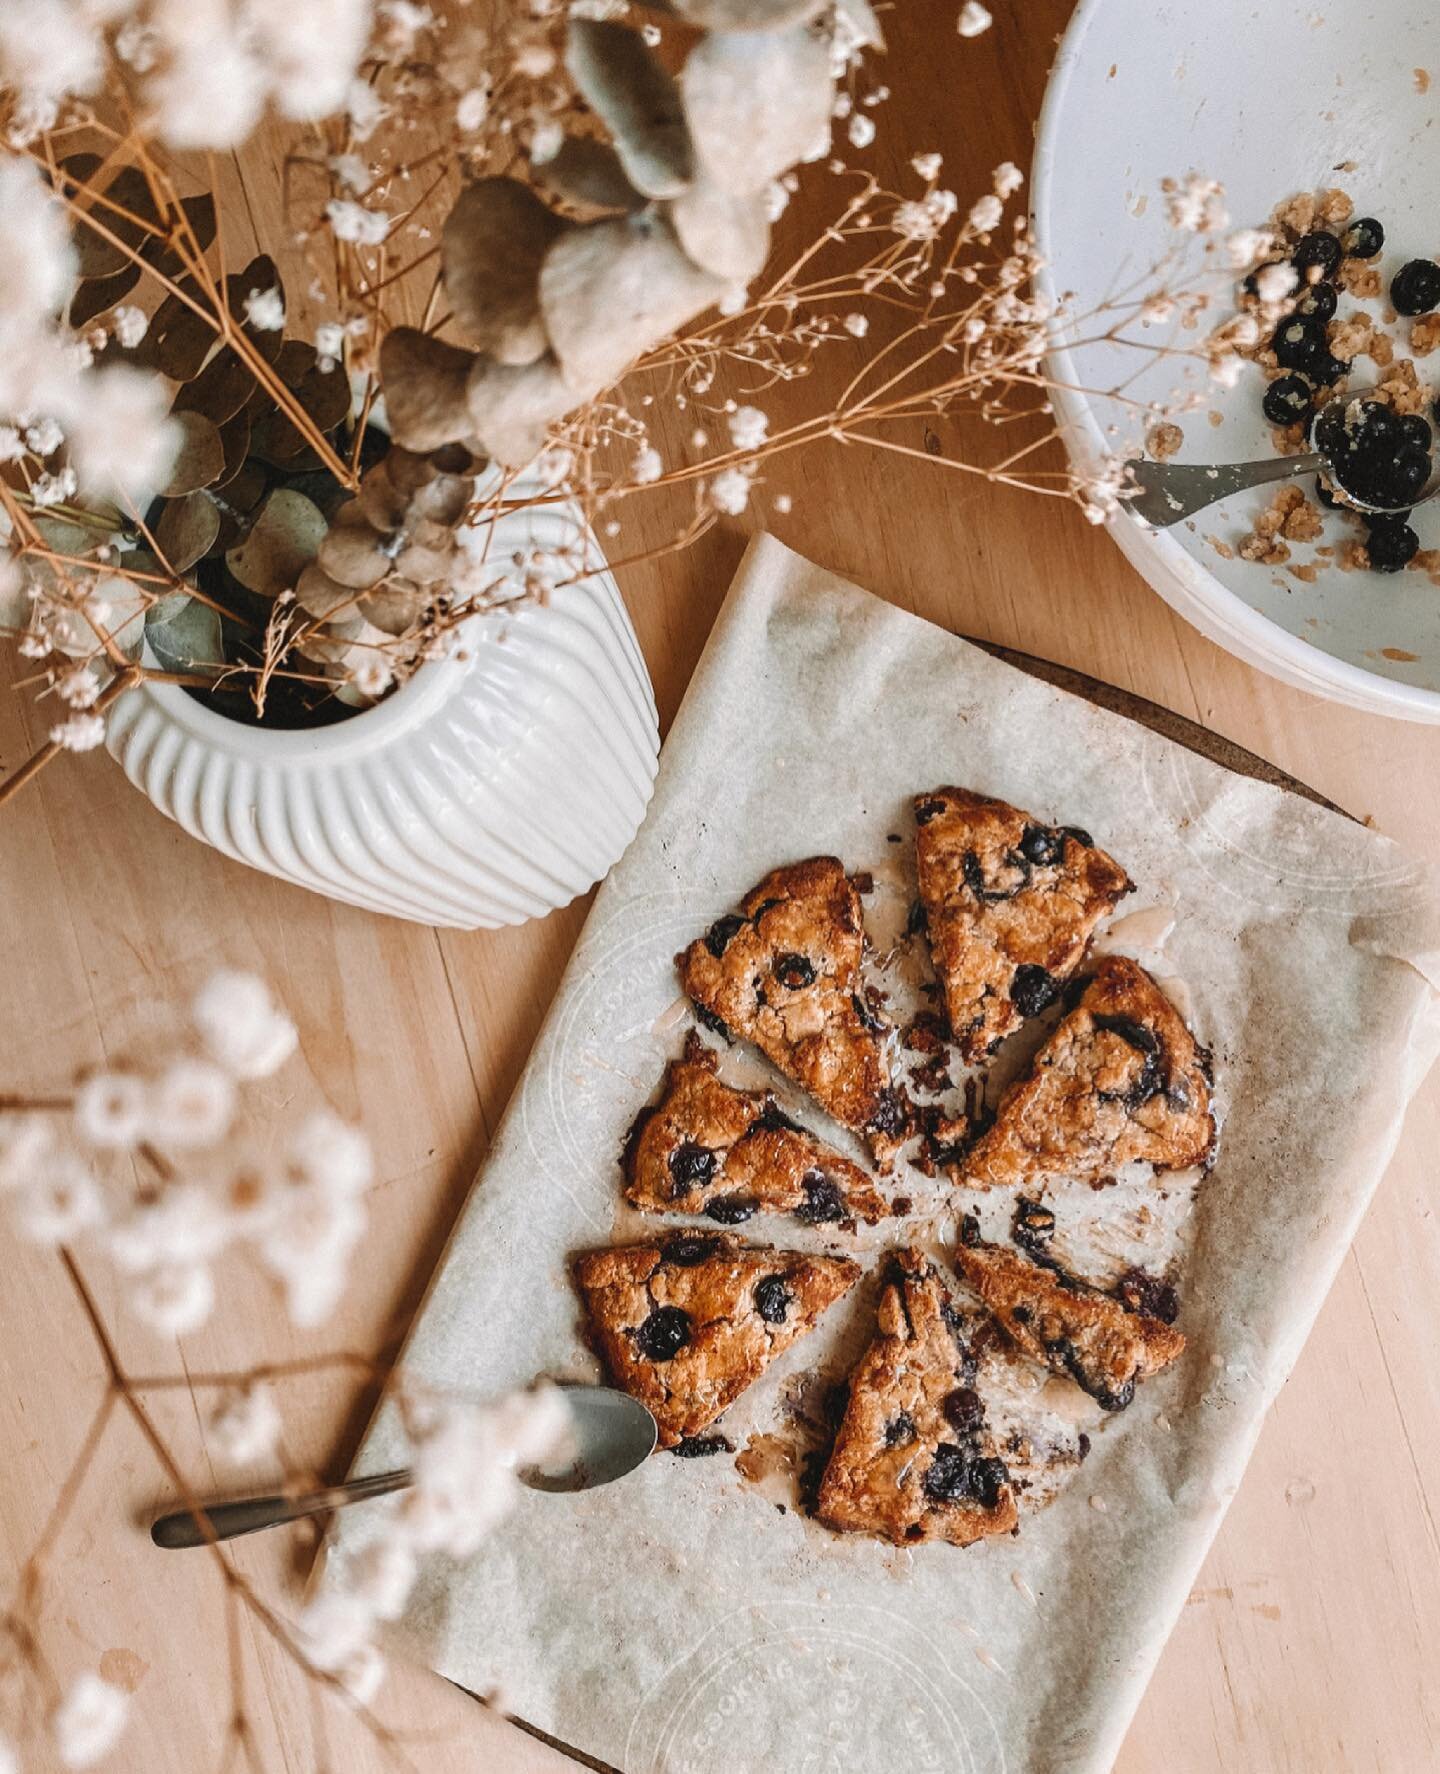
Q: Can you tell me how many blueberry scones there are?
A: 7